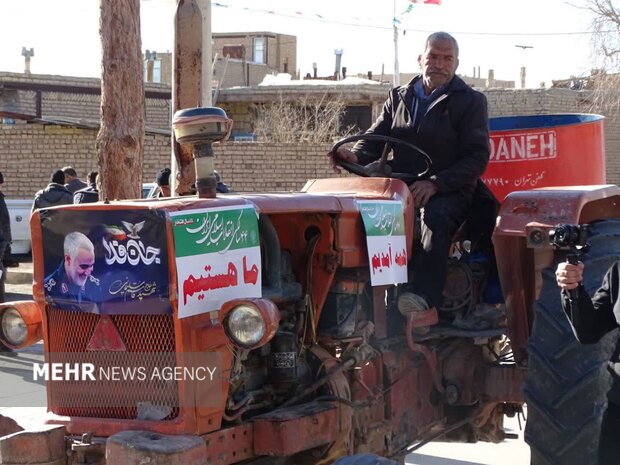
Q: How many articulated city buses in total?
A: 0